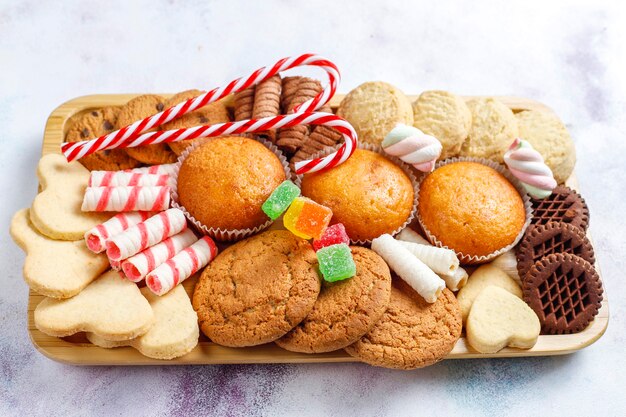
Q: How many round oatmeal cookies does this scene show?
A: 3